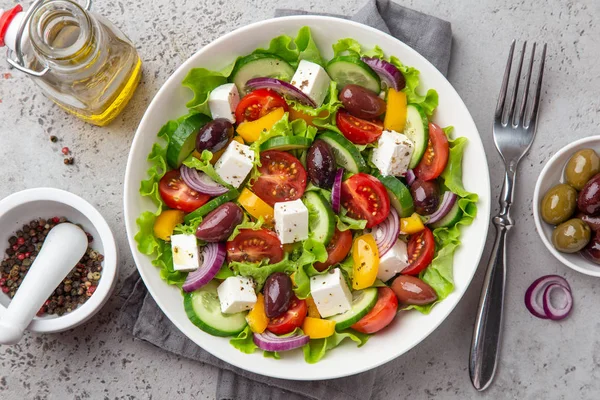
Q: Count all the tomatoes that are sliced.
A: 11